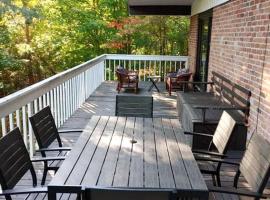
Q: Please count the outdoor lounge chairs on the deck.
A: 2